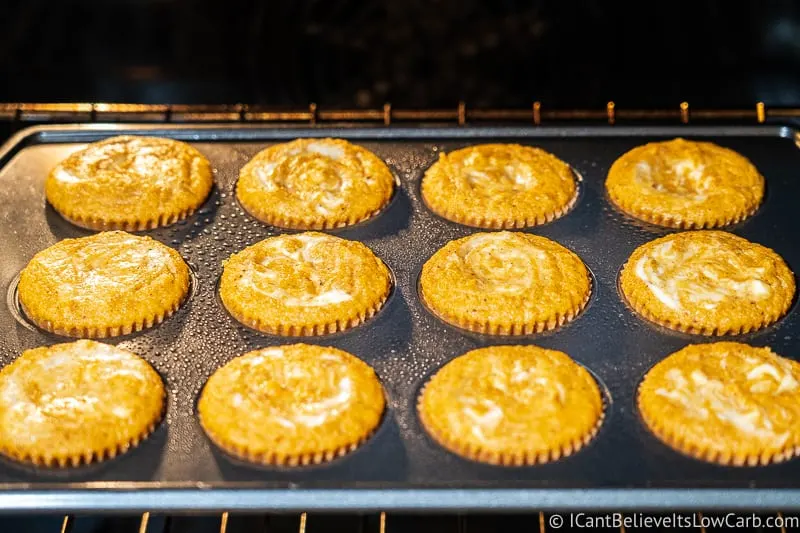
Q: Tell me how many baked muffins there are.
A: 12